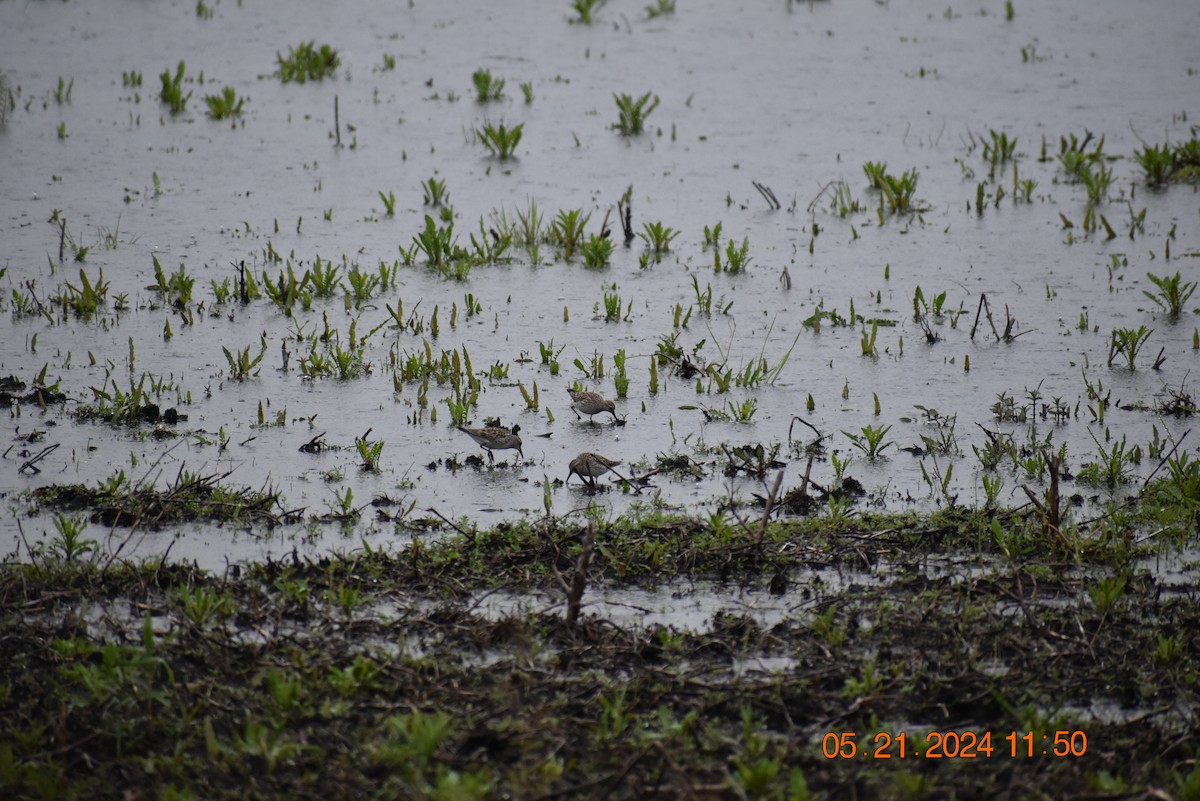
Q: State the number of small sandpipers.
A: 3